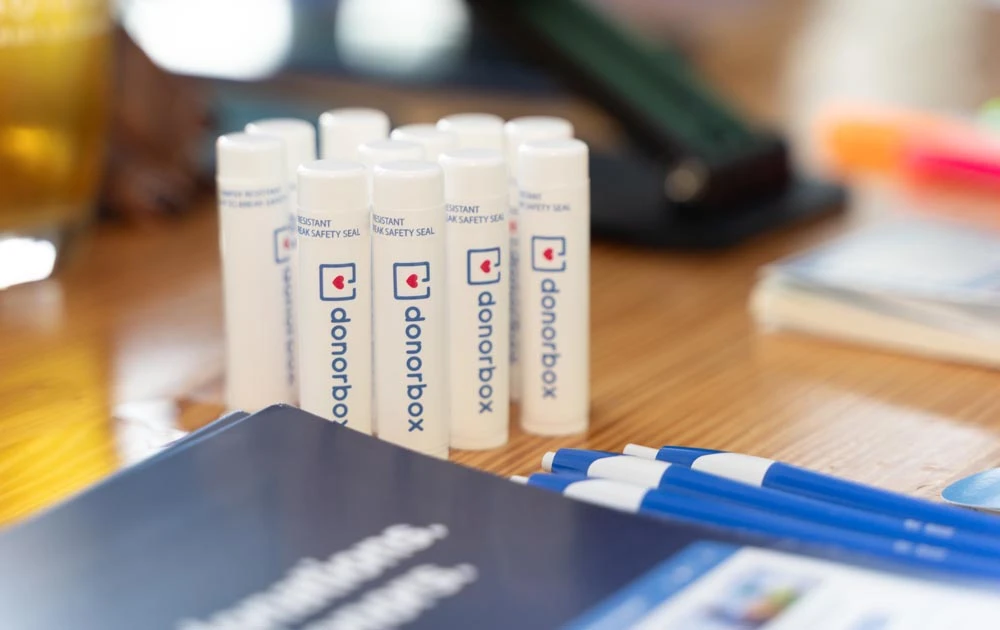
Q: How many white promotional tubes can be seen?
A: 11